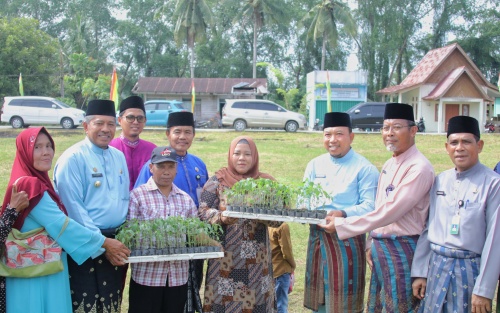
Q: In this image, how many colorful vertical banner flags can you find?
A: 4